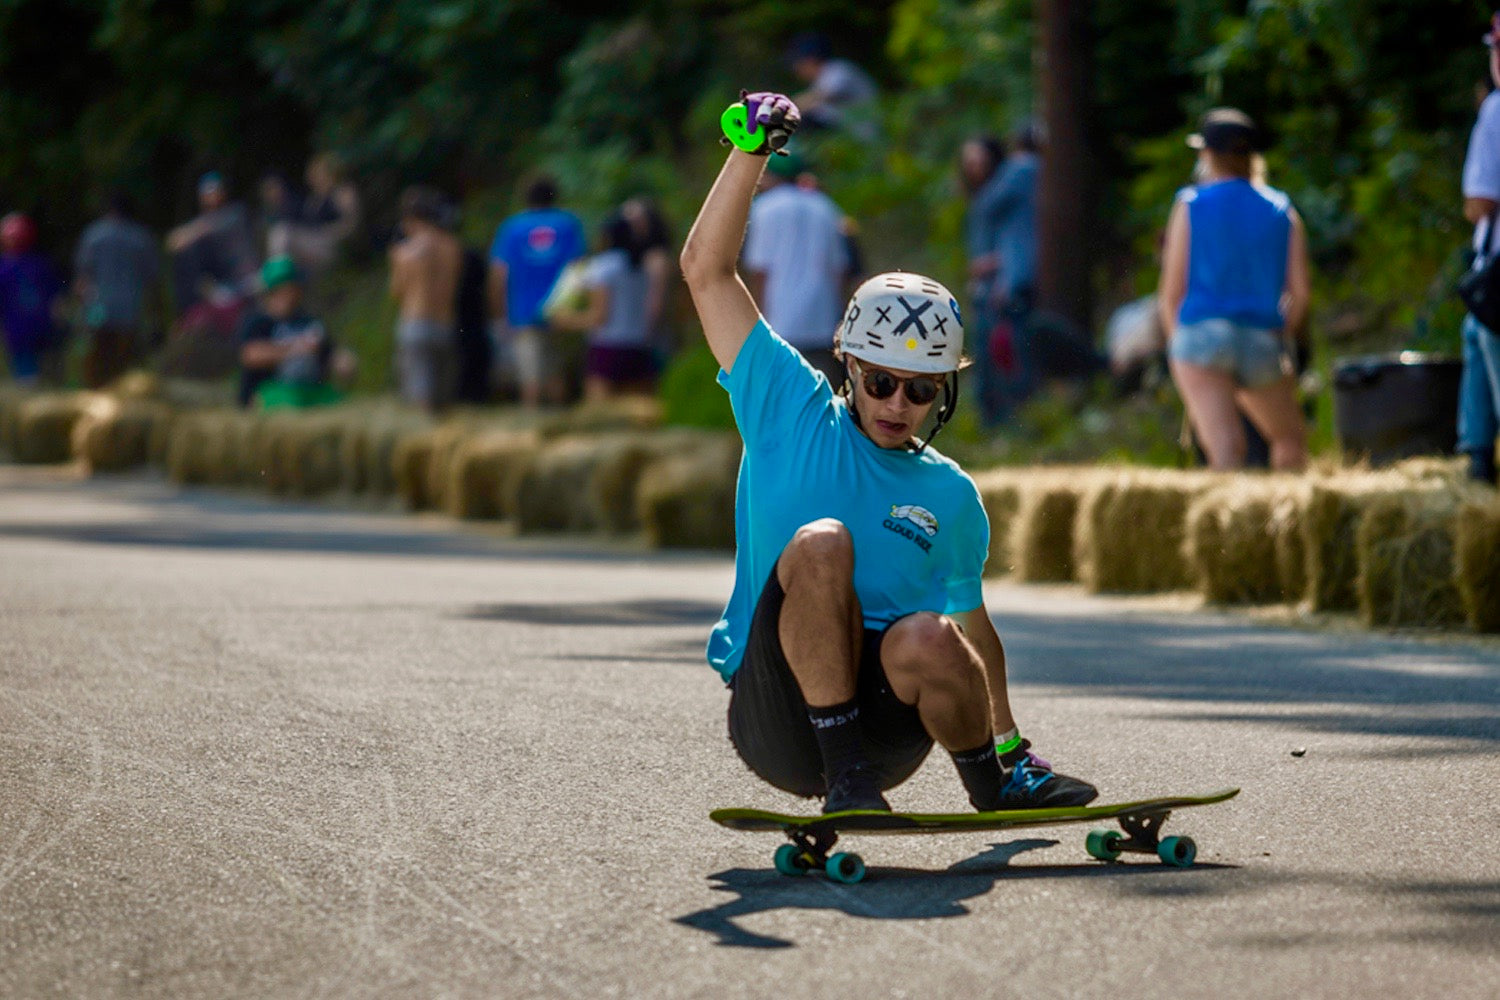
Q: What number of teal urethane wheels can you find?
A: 4